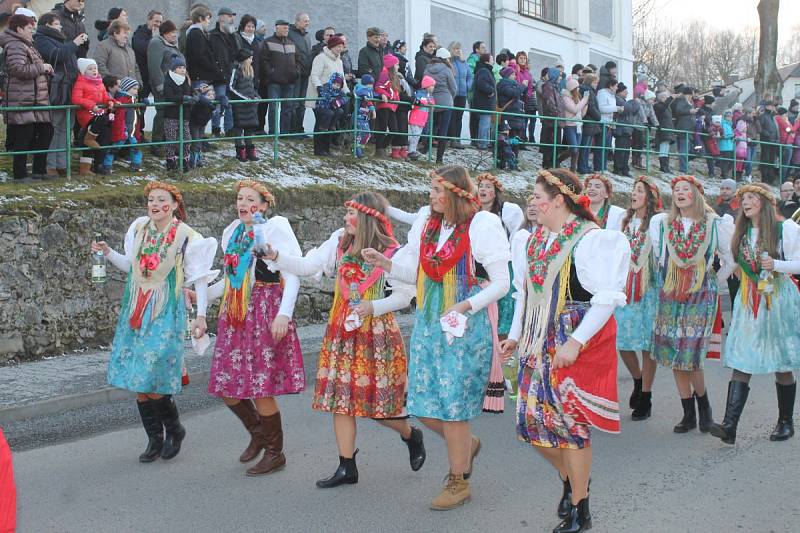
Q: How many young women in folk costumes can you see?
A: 11